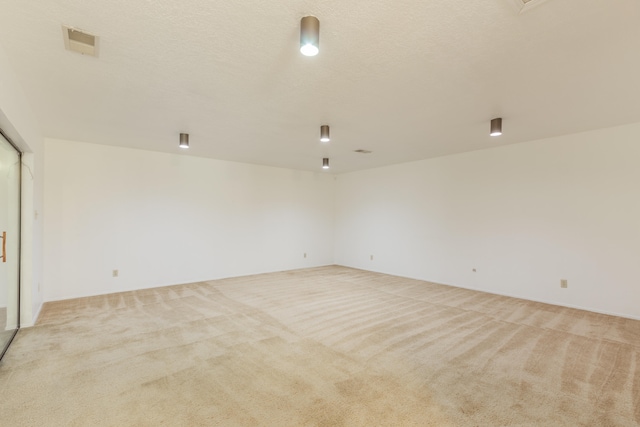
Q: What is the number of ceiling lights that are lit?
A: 5